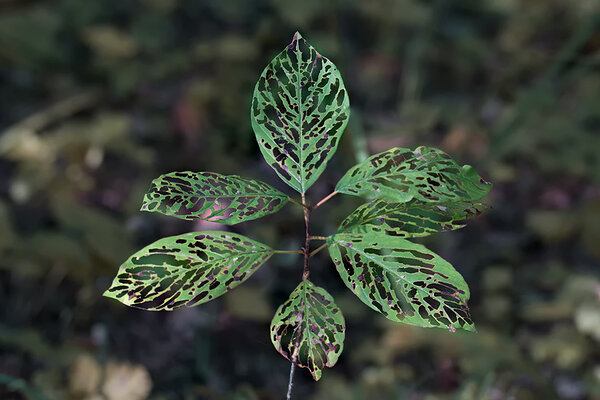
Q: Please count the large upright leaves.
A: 1